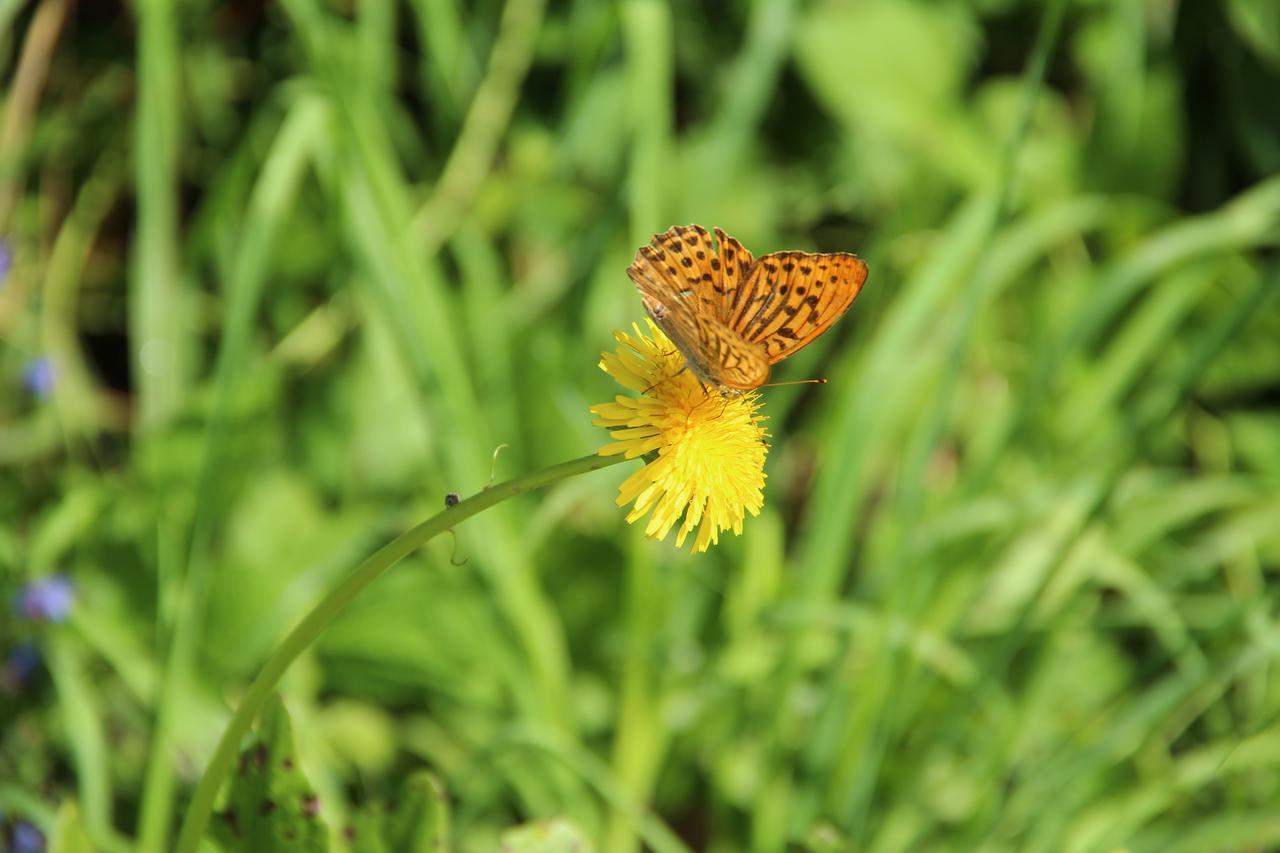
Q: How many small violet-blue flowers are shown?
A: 5